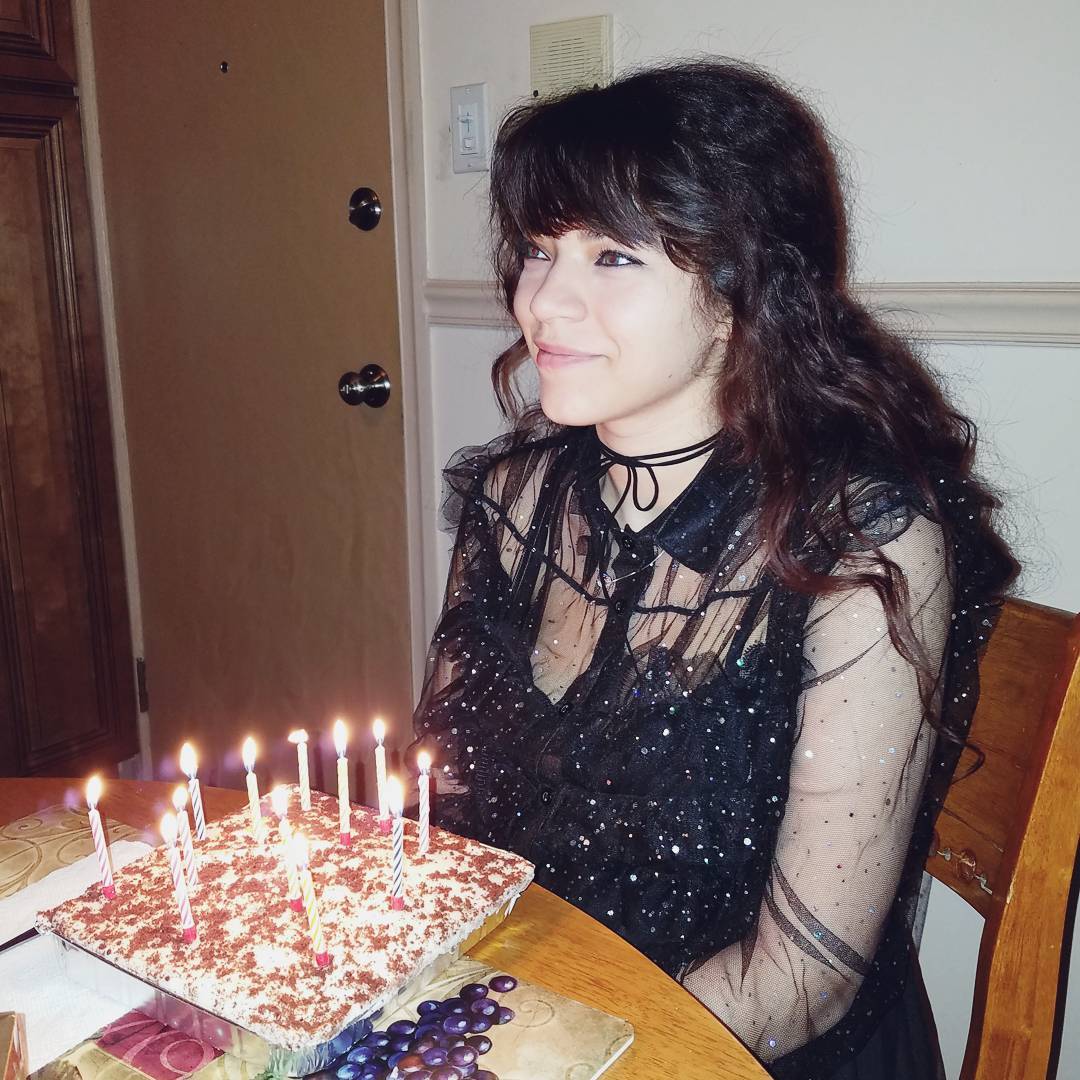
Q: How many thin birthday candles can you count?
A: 12